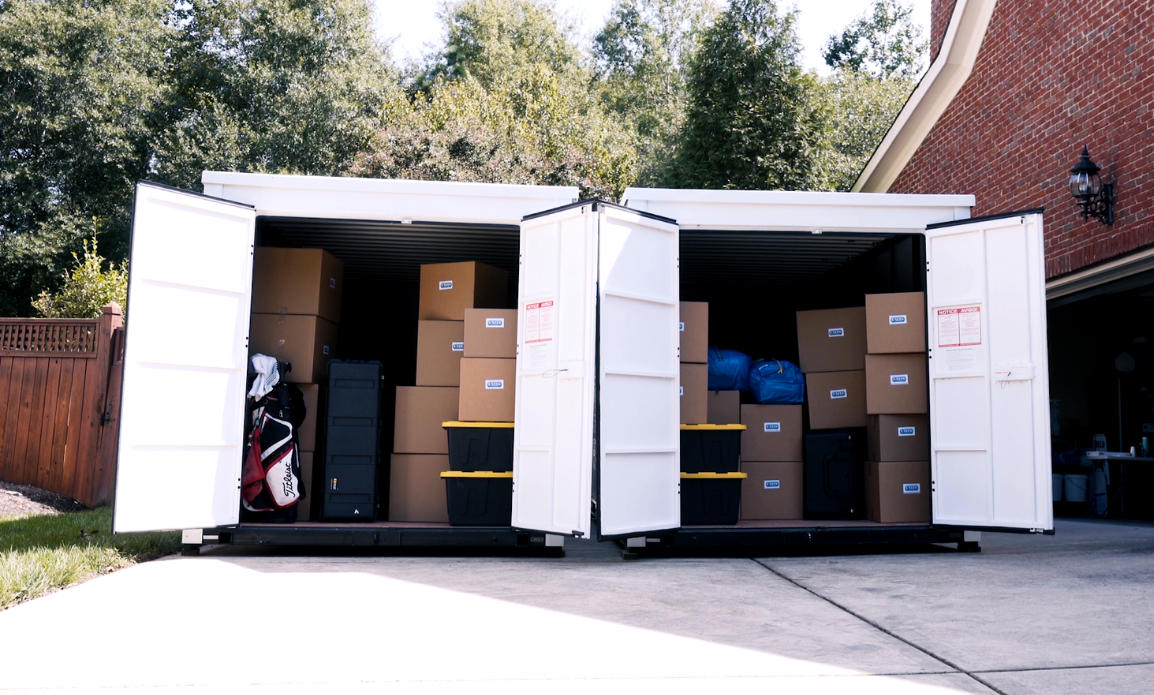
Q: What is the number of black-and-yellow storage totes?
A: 4